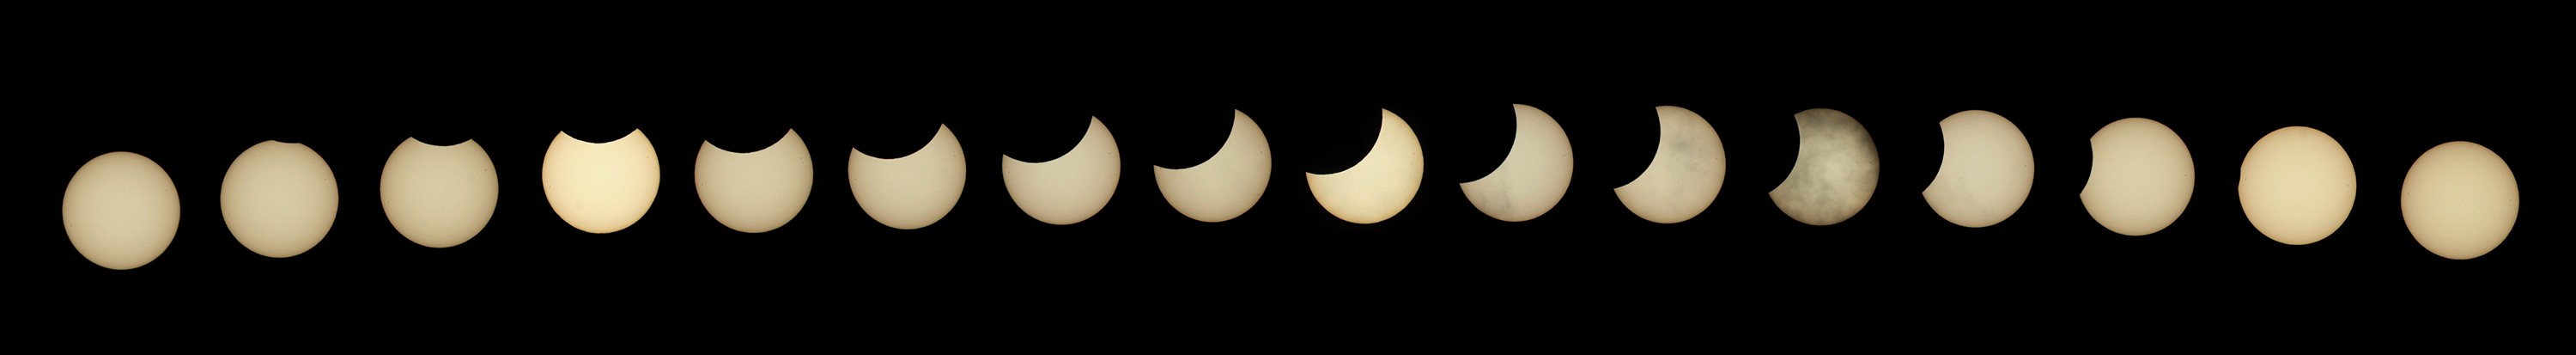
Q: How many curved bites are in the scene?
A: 14